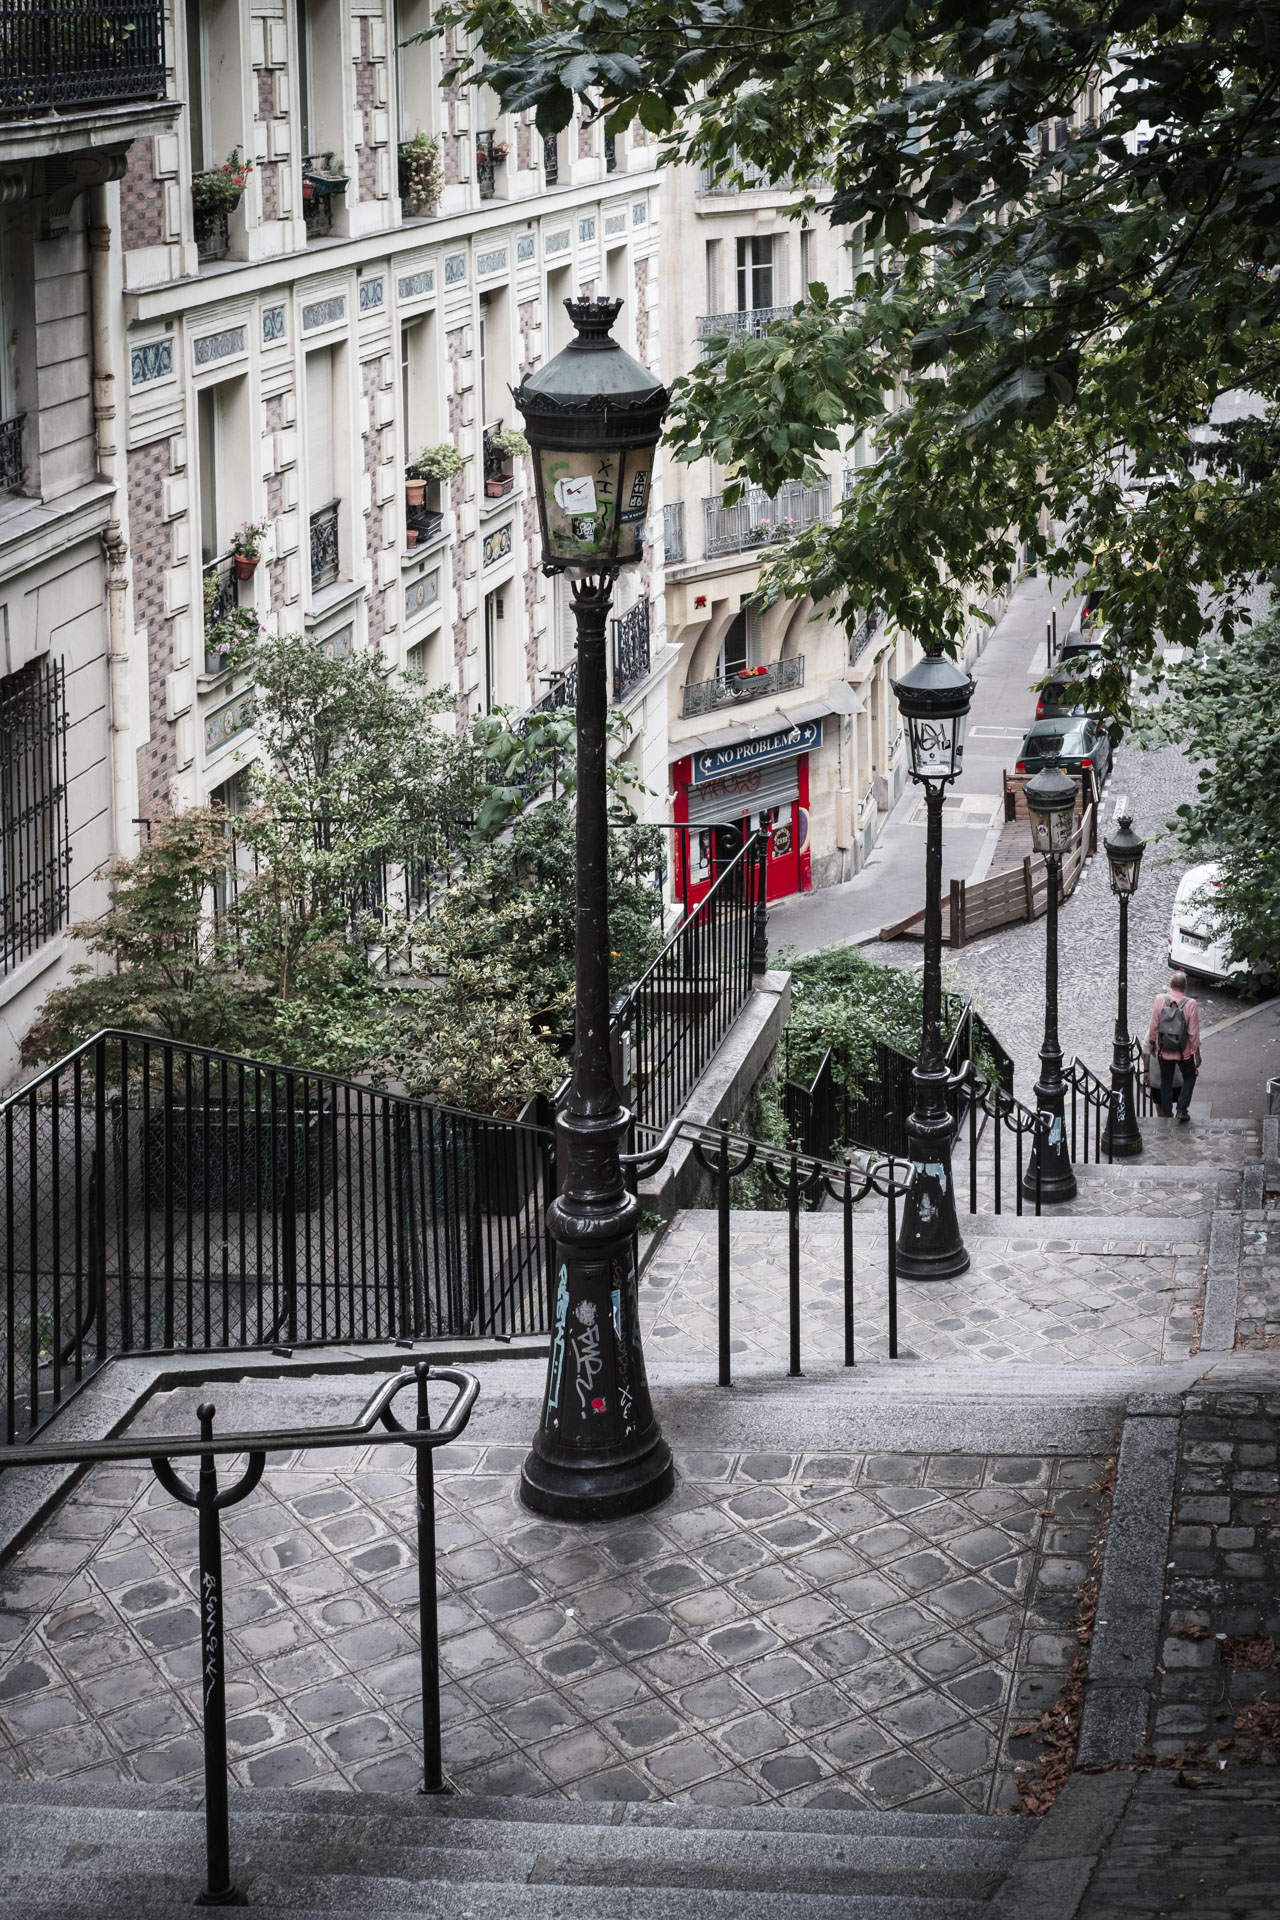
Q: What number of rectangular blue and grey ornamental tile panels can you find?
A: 13